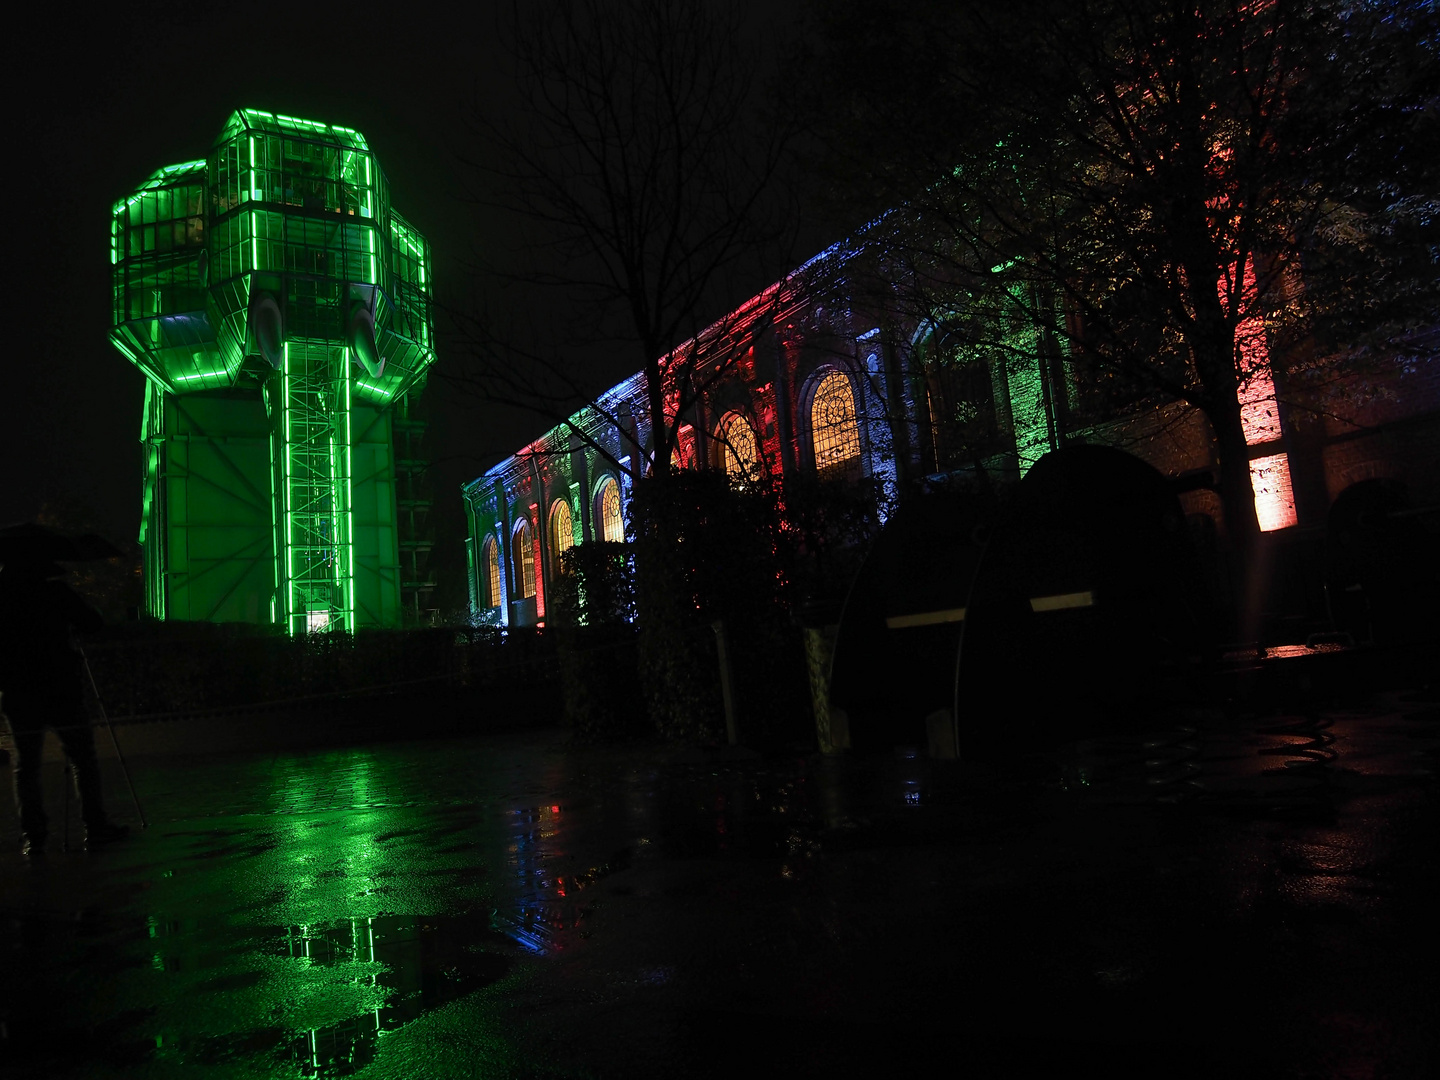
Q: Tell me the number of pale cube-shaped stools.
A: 0